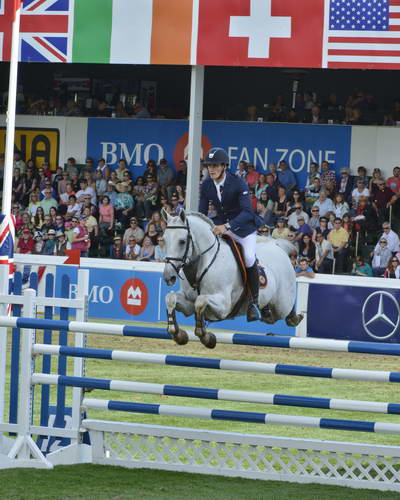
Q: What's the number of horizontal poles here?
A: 4